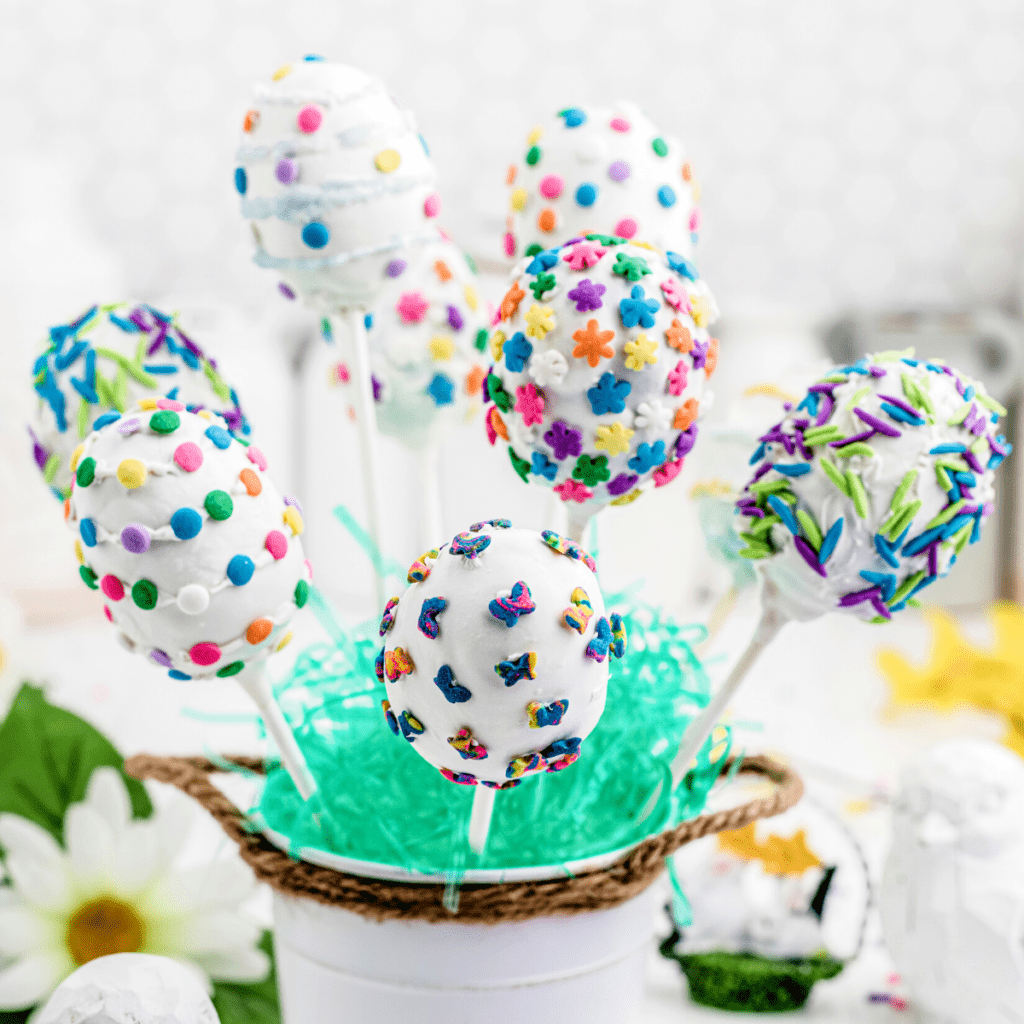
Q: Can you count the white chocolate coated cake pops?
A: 8